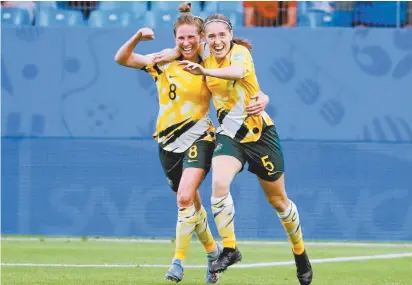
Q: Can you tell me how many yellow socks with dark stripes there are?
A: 4